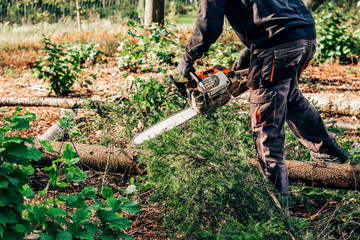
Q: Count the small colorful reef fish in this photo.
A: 0